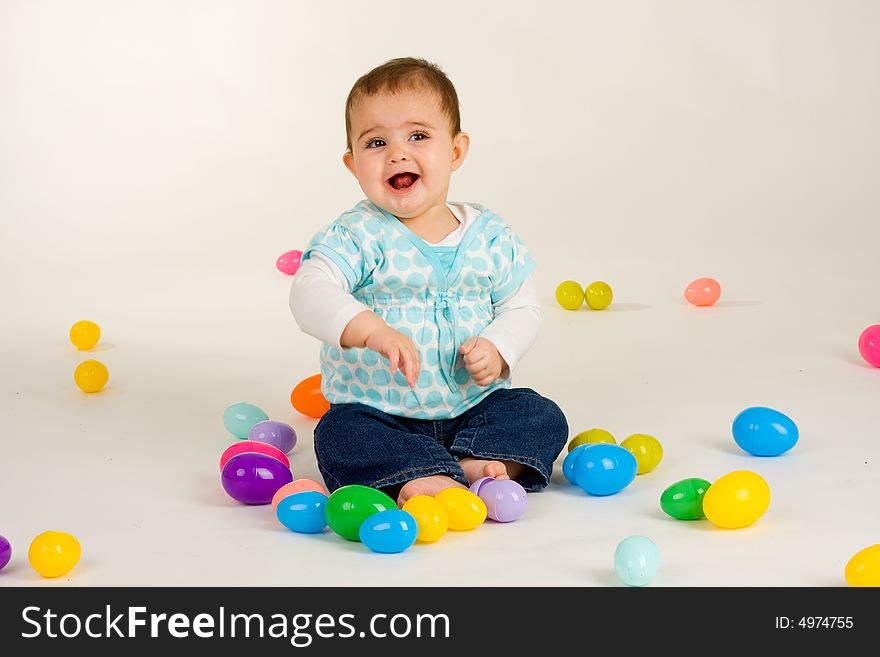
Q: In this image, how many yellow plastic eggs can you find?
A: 7